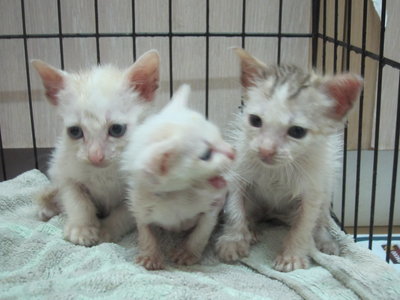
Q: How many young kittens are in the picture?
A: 3